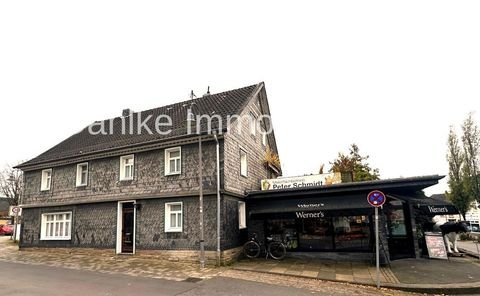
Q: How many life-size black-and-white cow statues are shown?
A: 1